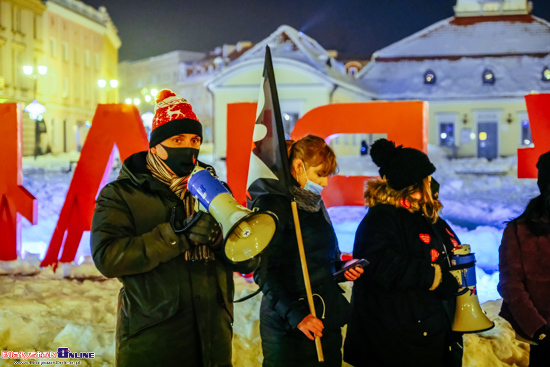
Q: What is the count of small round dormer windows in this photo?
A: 3